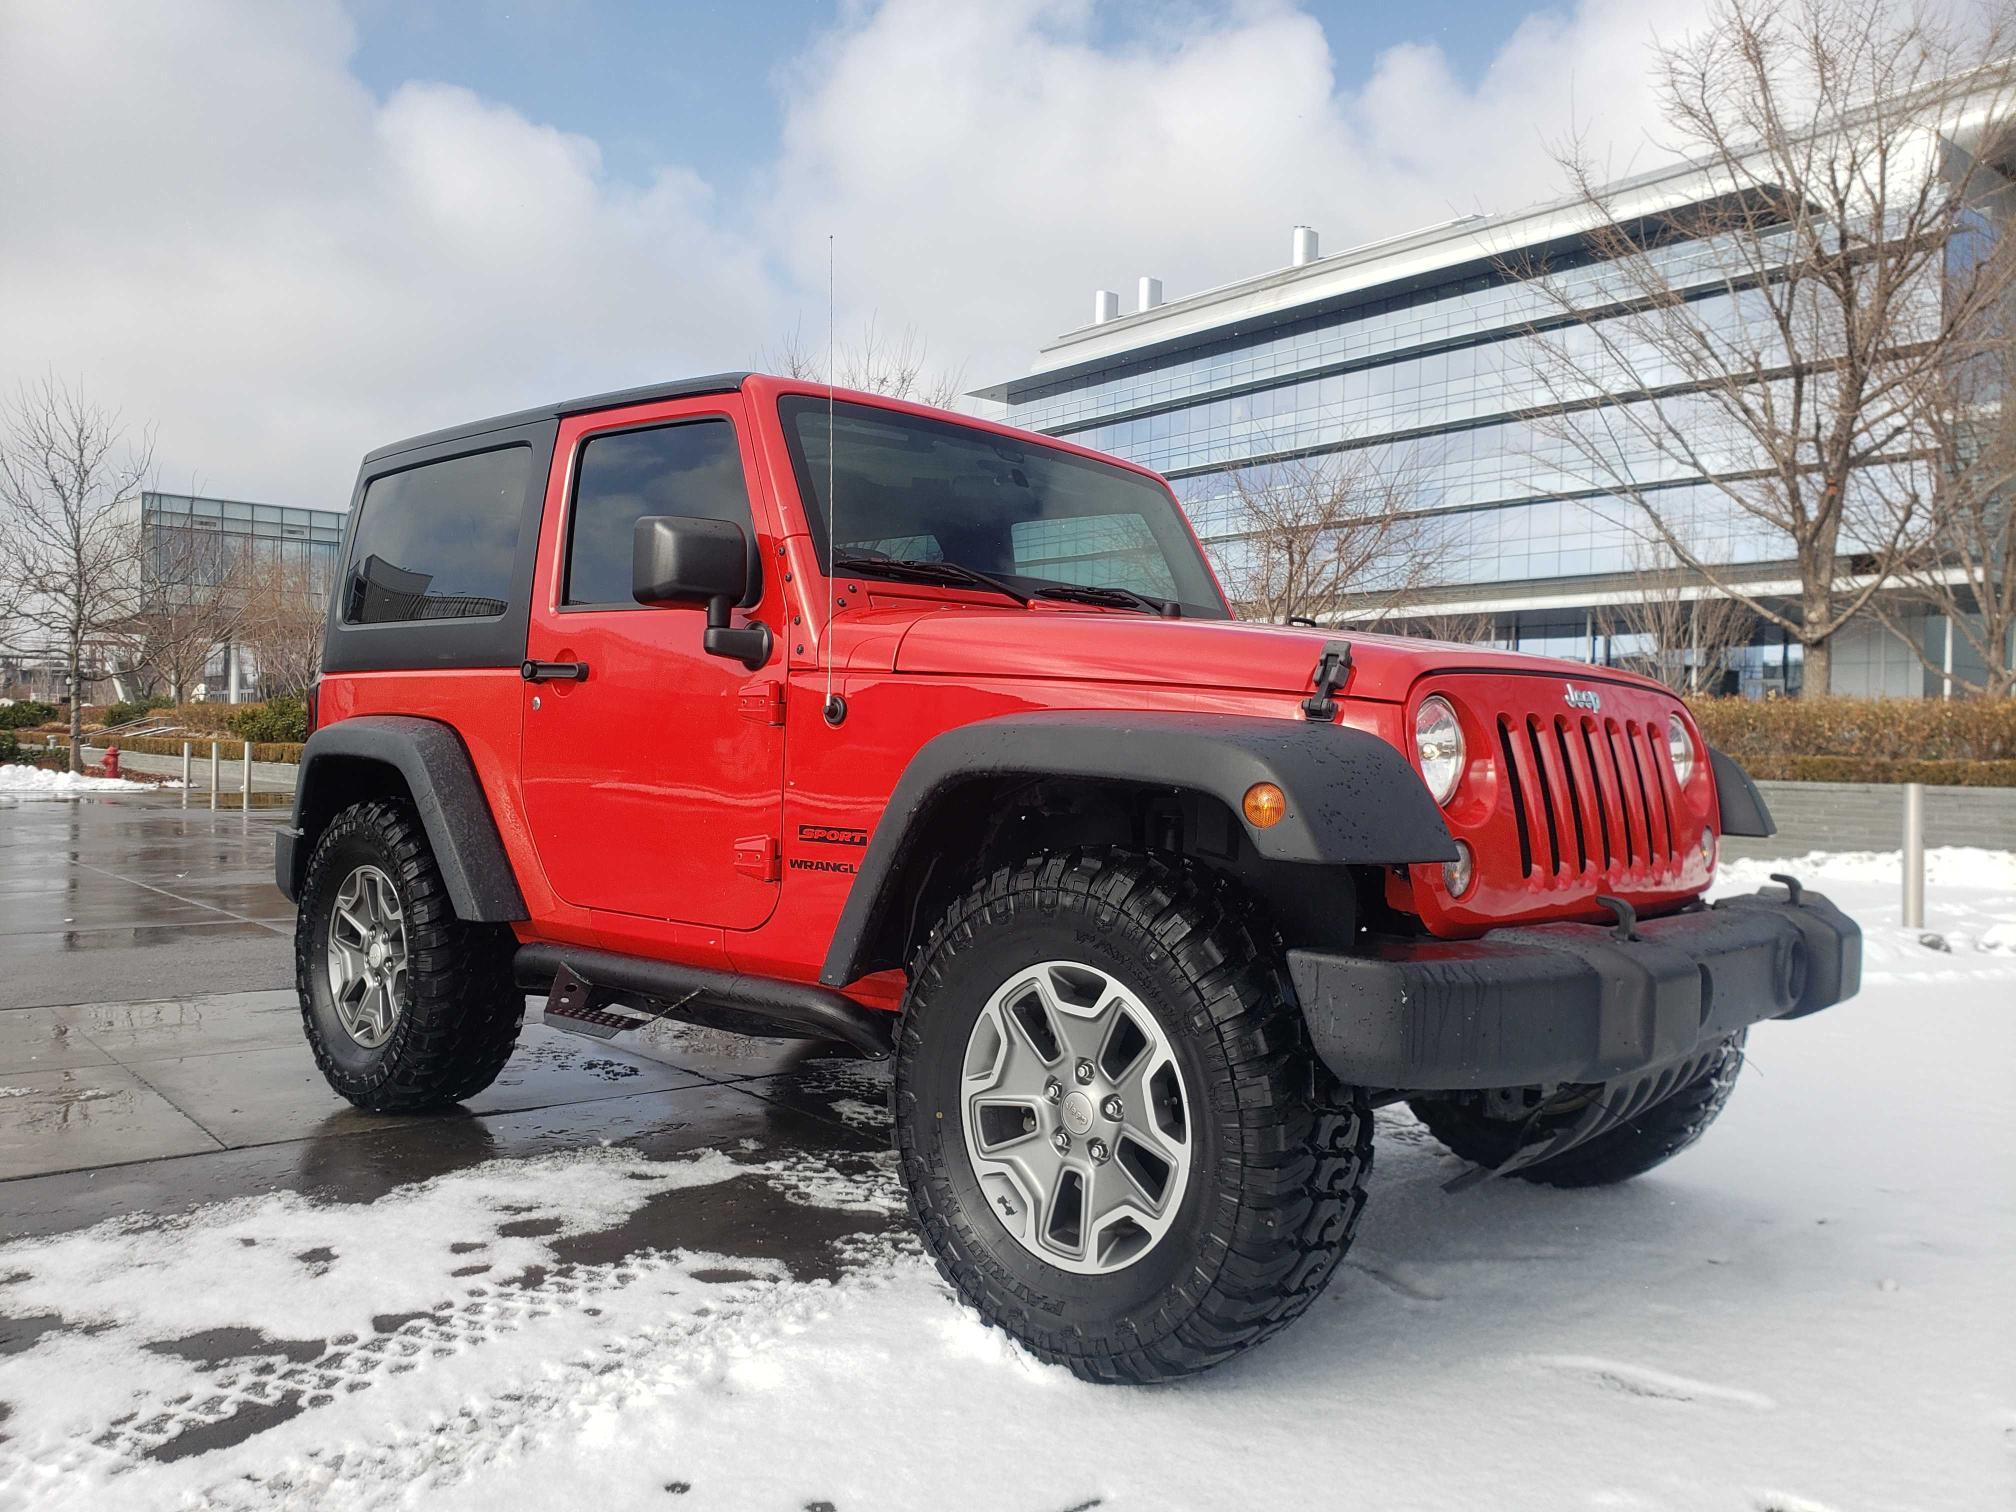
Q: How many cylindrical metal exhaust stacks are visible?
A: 3